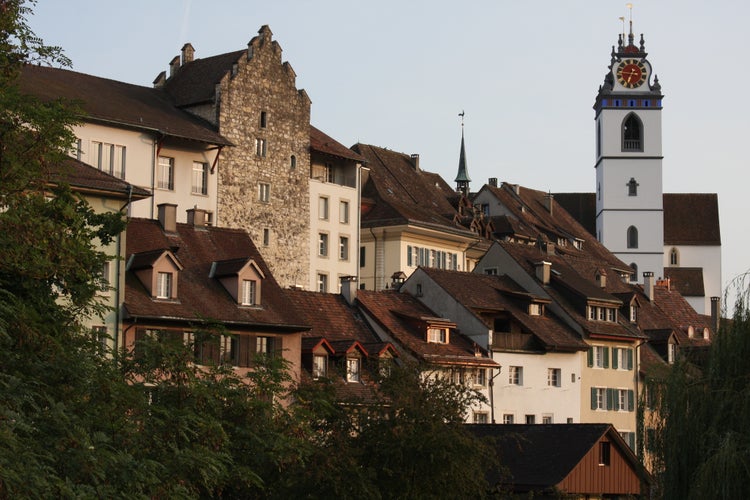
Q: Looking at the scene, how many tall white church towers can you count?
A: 1